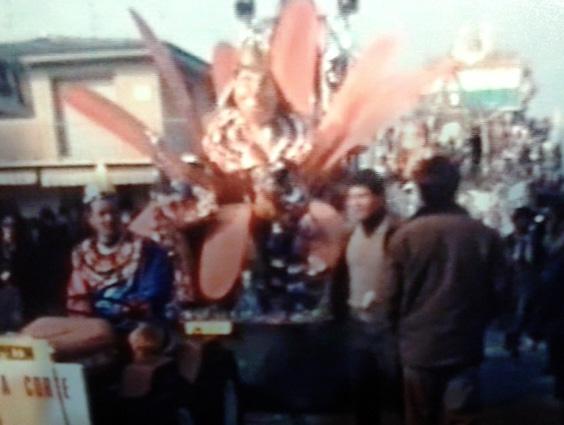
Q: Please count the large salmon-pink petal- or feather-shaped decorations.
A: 8